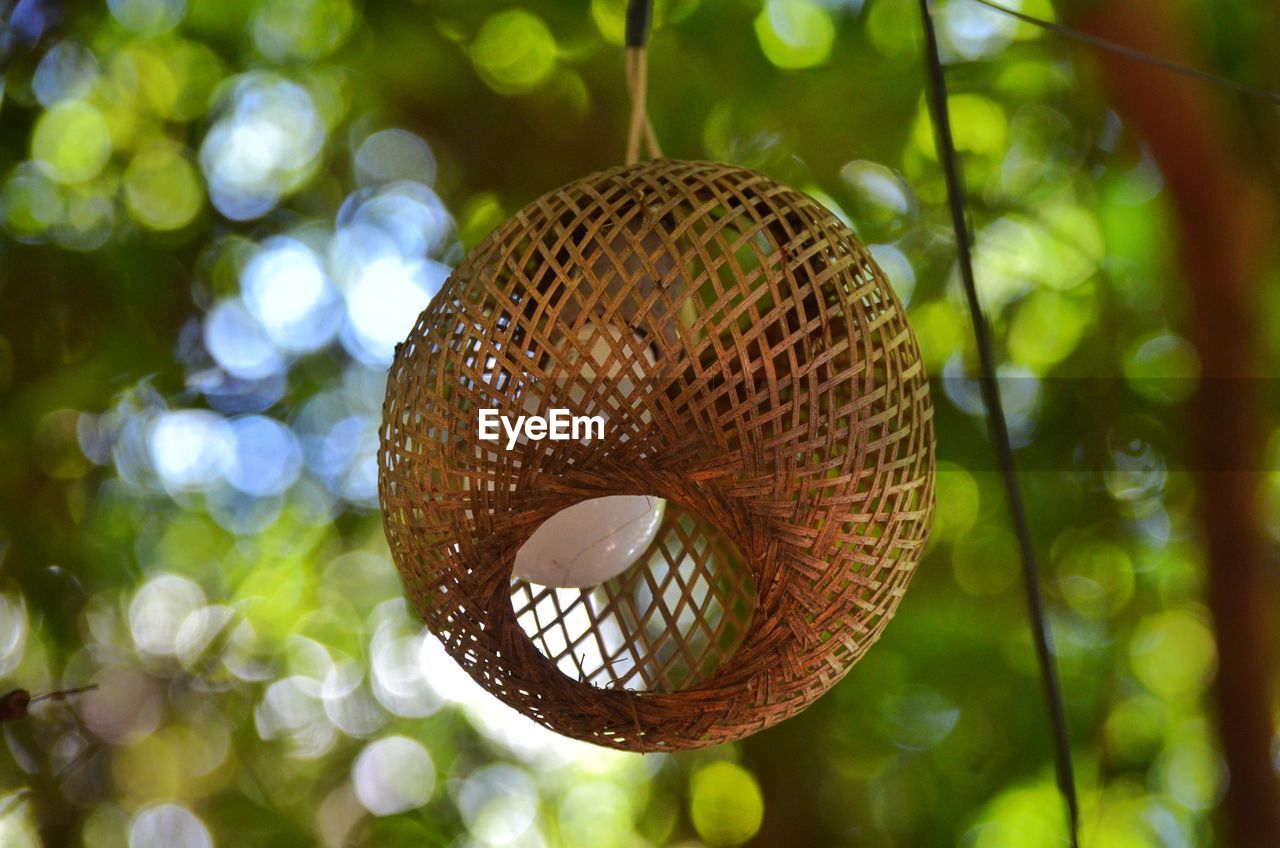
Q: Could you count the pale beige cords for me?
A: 2